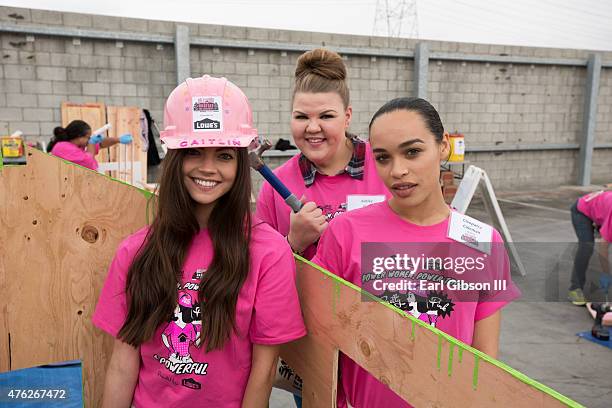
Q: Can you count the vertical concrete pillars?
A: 3